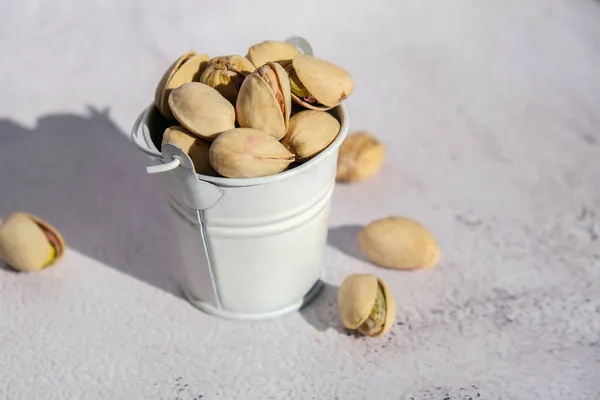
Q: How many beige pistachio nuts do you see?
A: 13